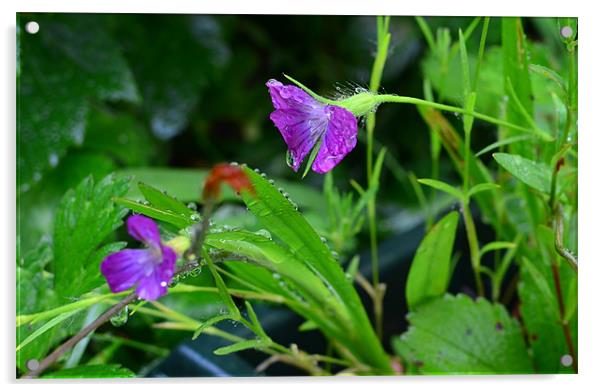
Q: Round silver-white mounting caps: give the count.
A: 4